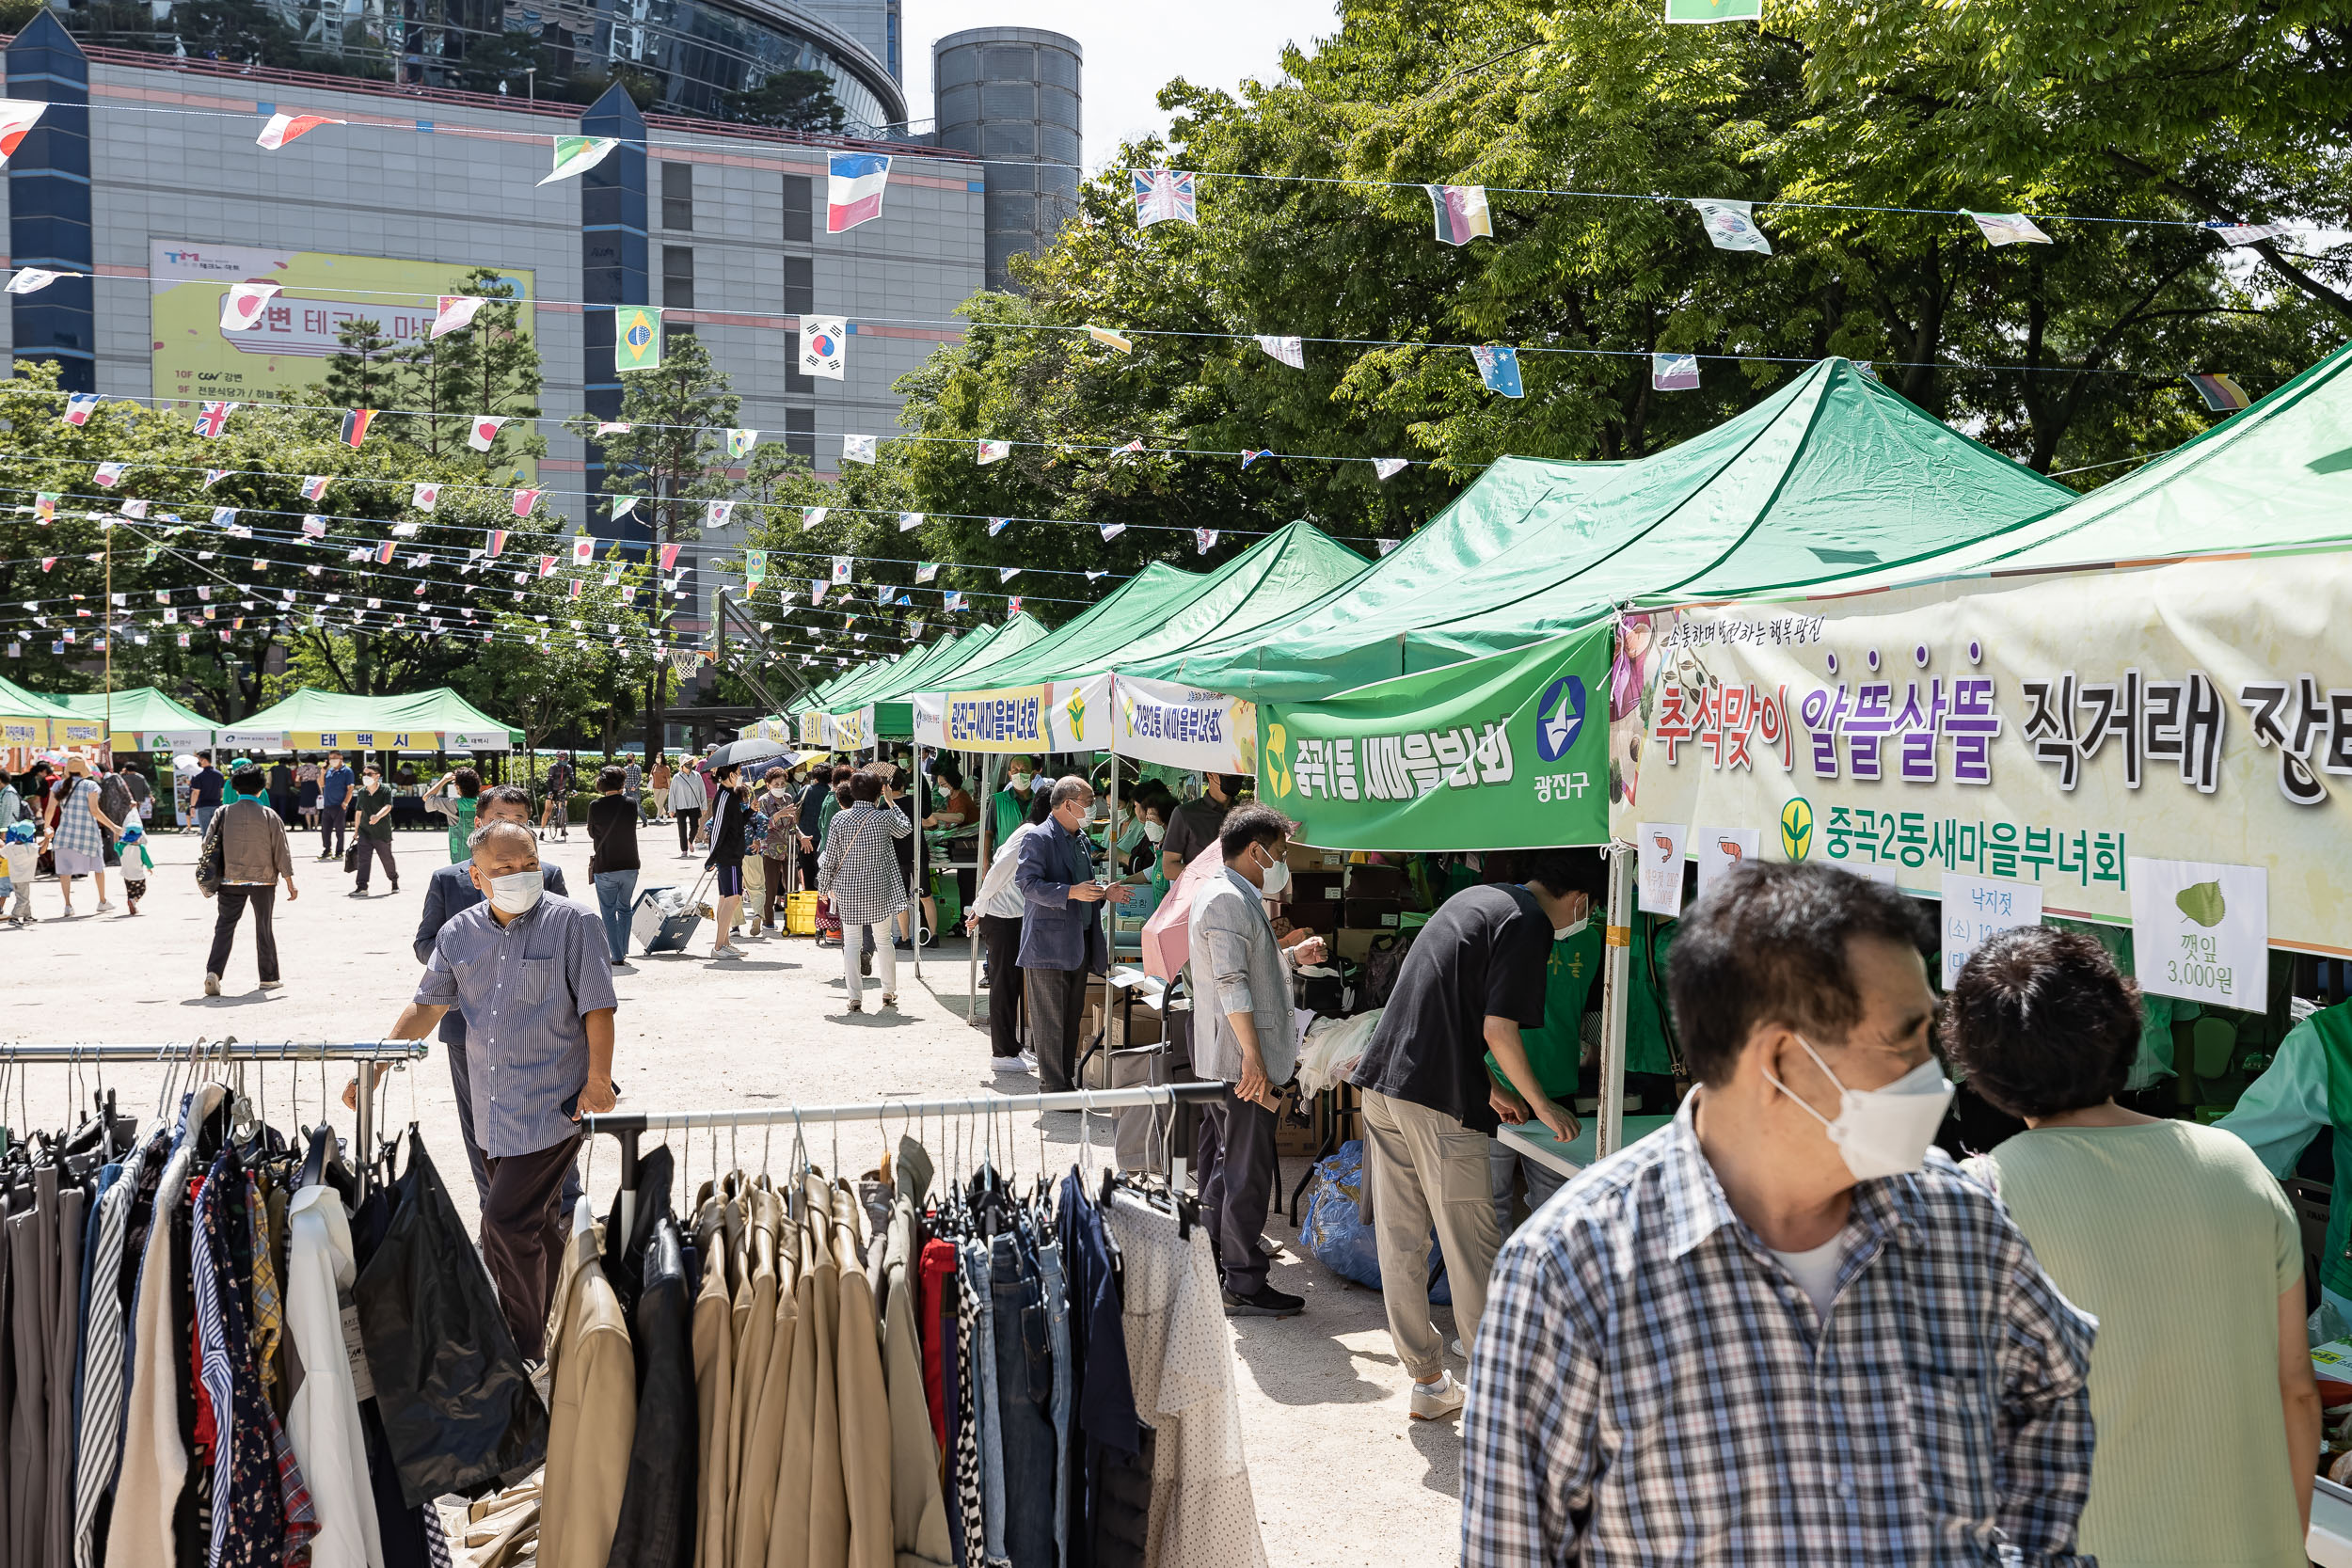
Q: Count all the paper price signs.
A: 5